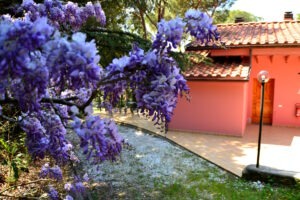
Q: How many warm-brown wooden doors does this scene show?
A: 1